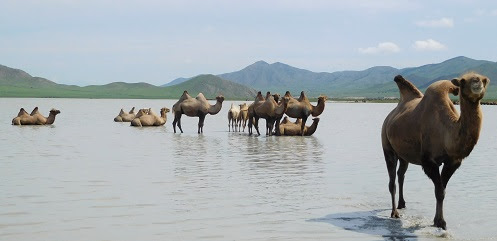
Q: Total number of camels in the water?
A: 11